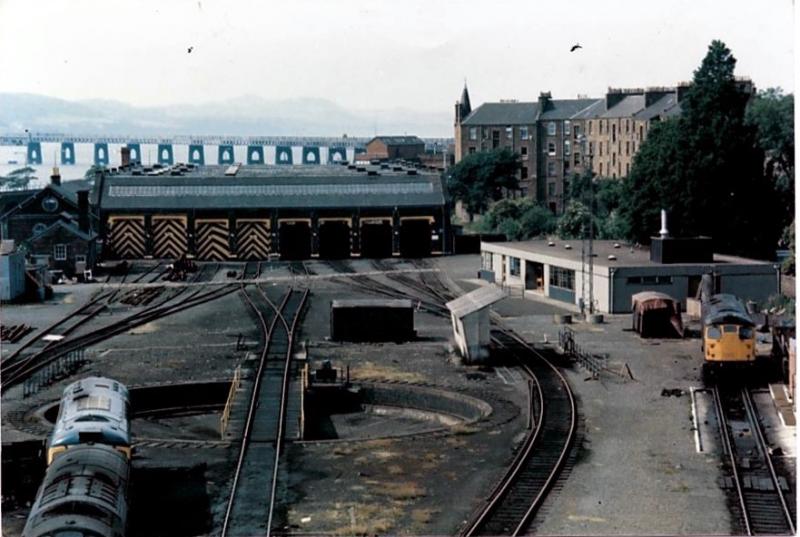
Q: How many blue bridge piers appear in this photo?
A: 11